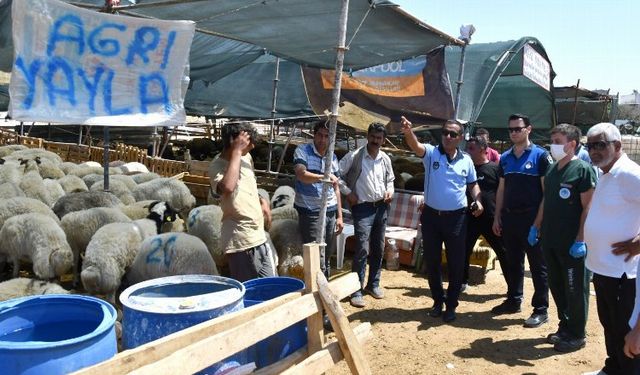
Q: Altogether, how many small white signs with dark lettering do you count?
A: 1